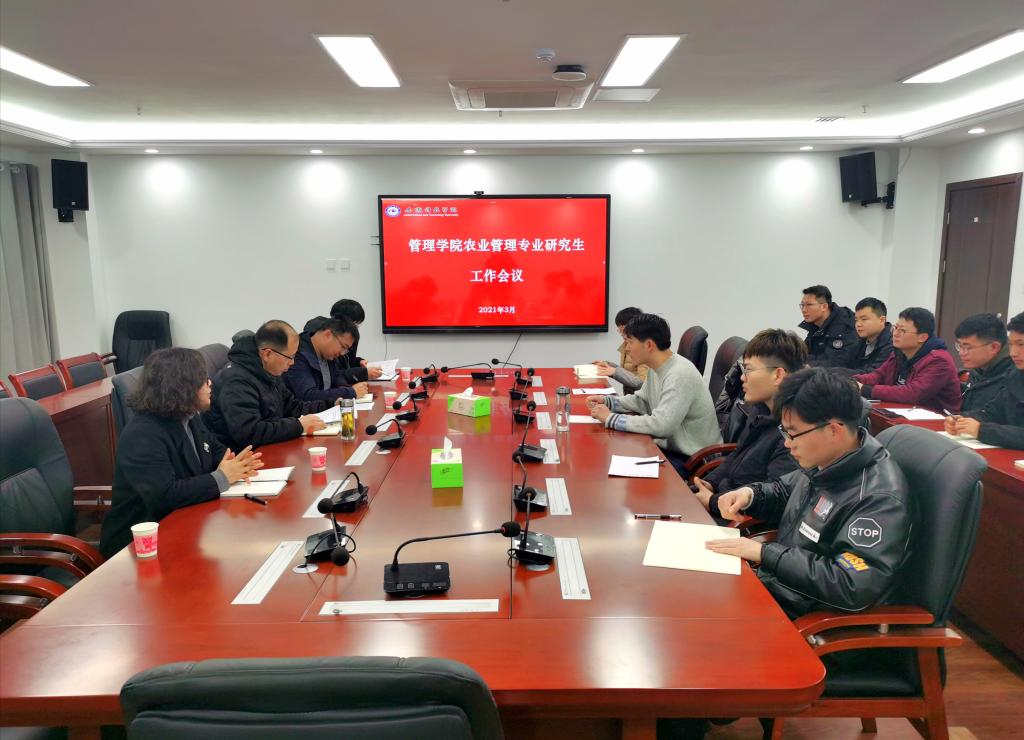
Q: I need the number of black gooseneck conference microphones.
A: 14